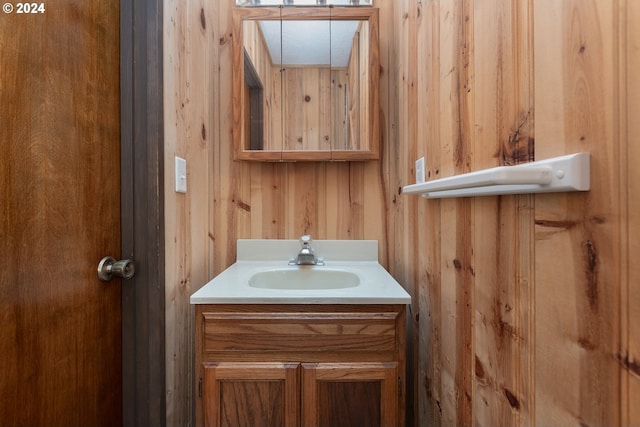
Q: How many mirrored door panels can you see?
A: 3